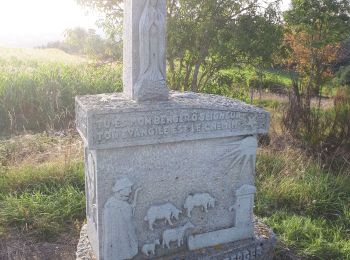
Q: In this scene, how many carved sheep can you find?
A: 4